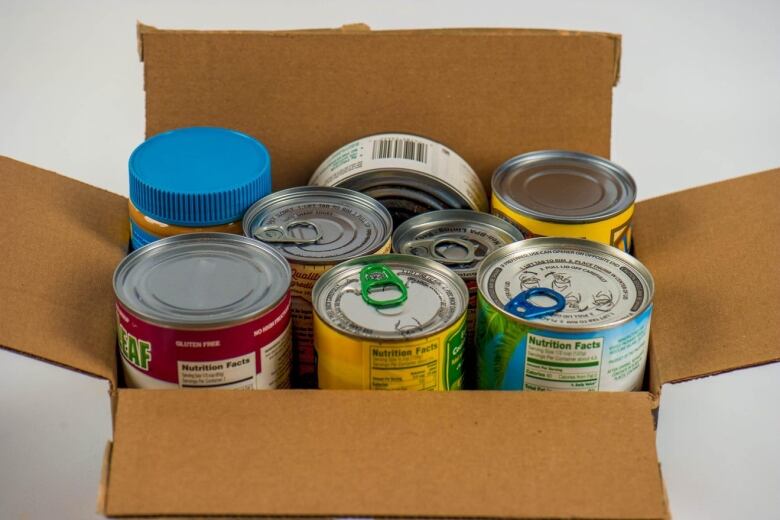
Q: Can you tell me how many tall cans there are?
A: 6